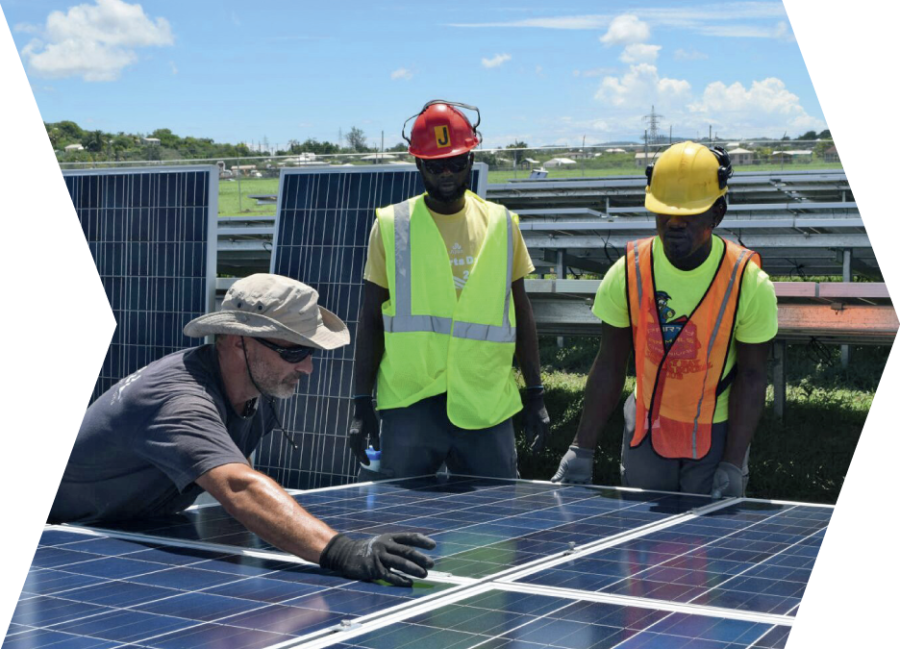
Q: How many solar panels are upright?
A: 2